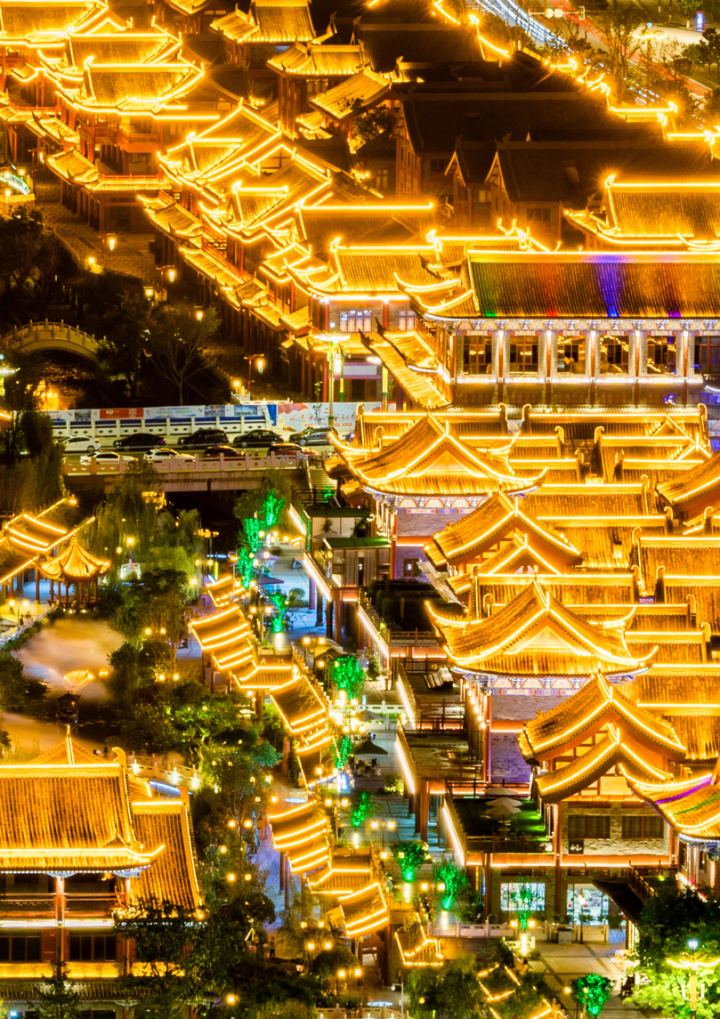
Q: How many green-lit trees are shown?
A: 11